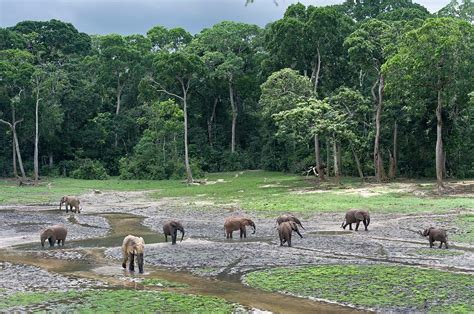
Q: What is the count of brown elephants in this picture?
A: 8